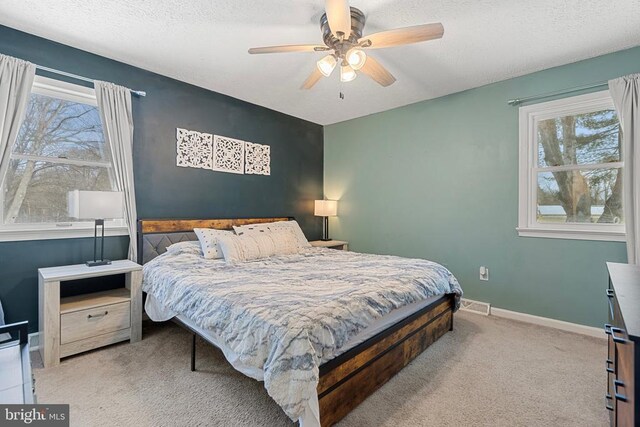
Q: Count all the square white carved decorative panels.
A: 3